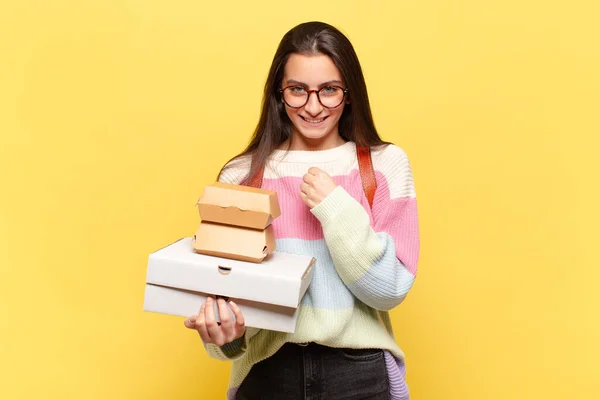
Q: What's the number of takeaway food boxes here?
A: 4